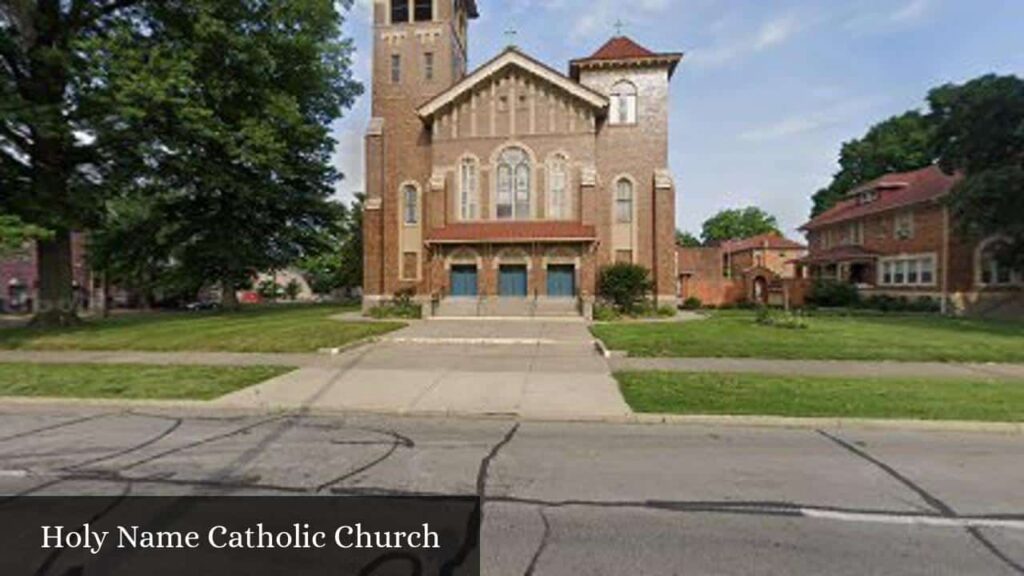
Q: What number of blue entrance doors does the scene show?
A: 3